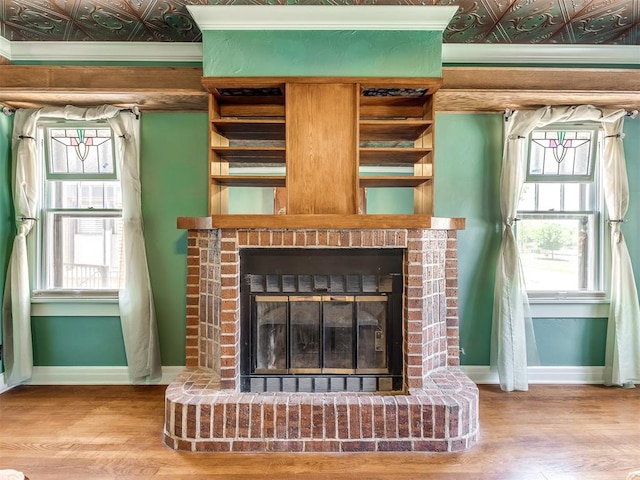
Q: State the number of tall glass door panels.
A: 4